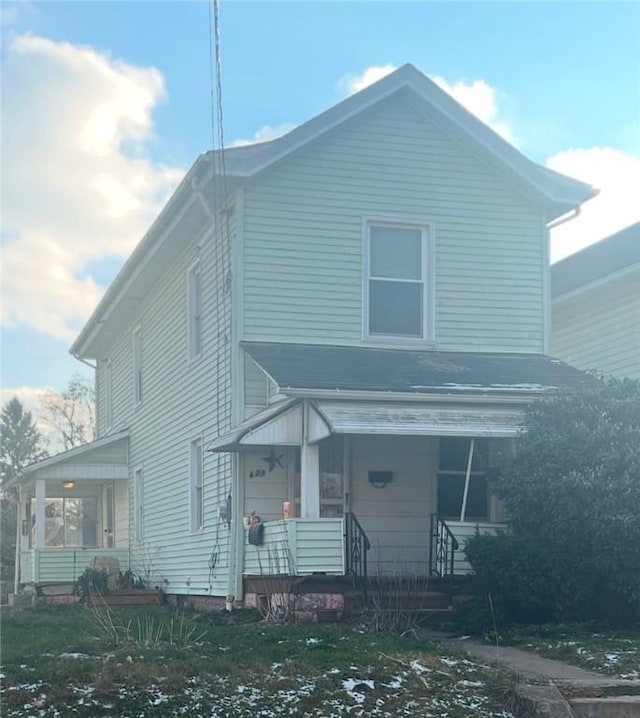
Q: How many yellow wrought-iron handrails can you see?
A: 0